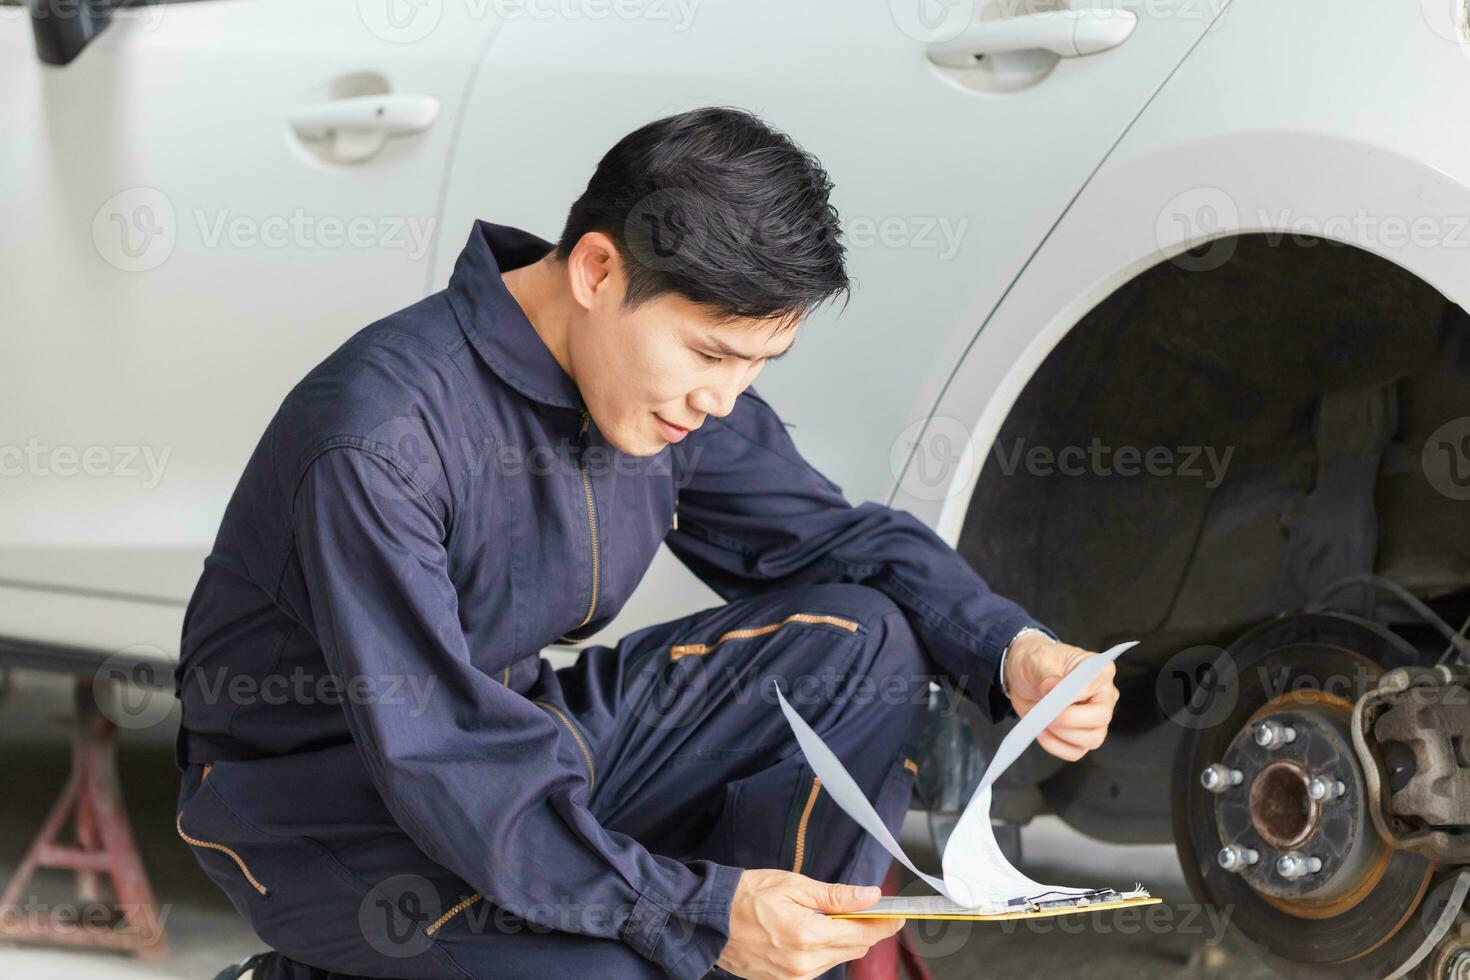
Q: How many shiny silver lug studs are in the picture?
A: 5